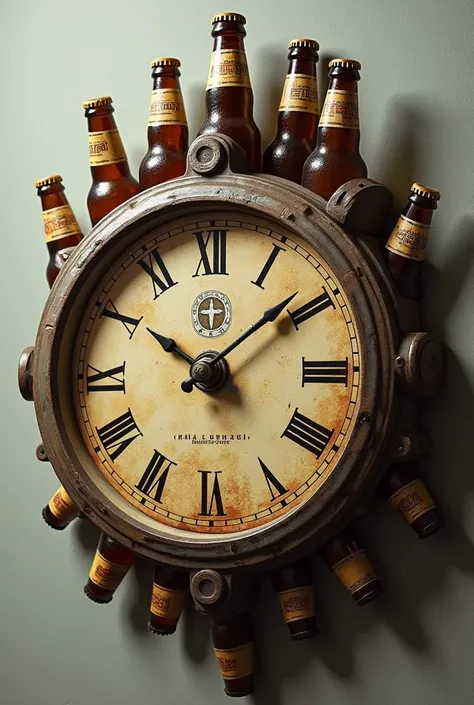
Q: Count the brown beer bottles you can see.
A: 14